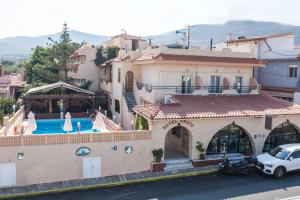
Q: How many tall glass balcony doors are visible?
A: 3